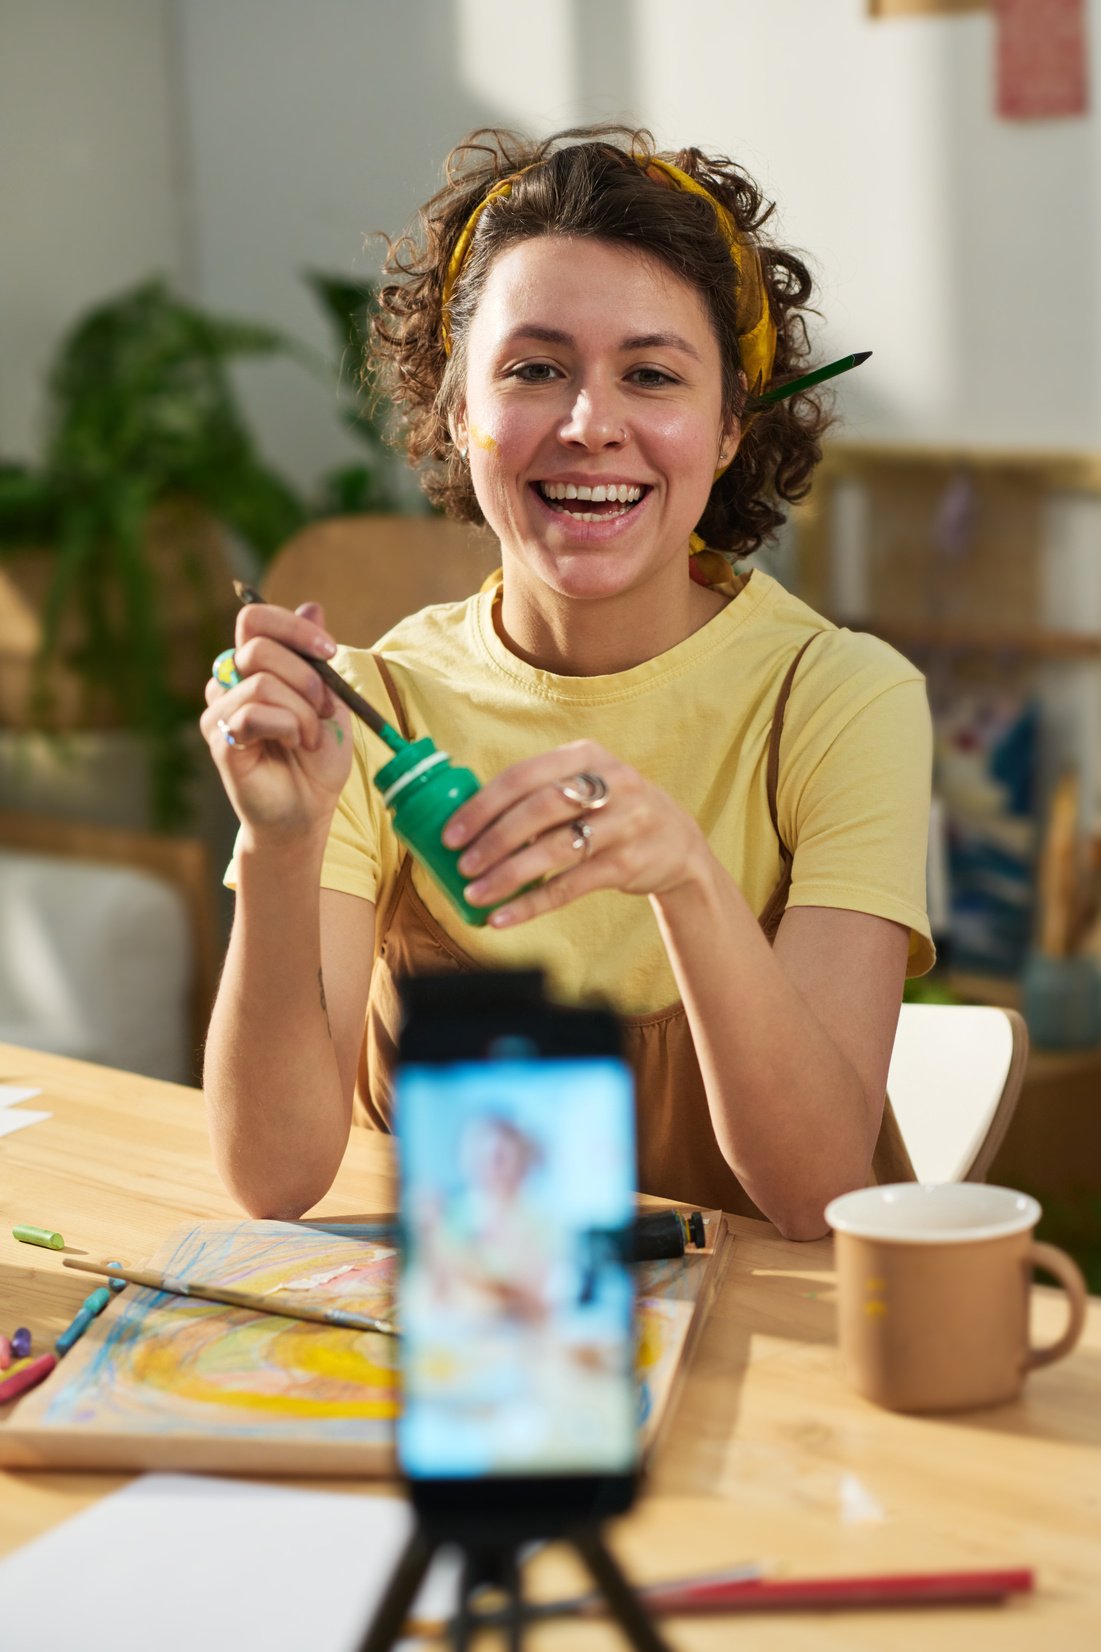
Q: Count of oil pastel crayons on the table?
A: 8